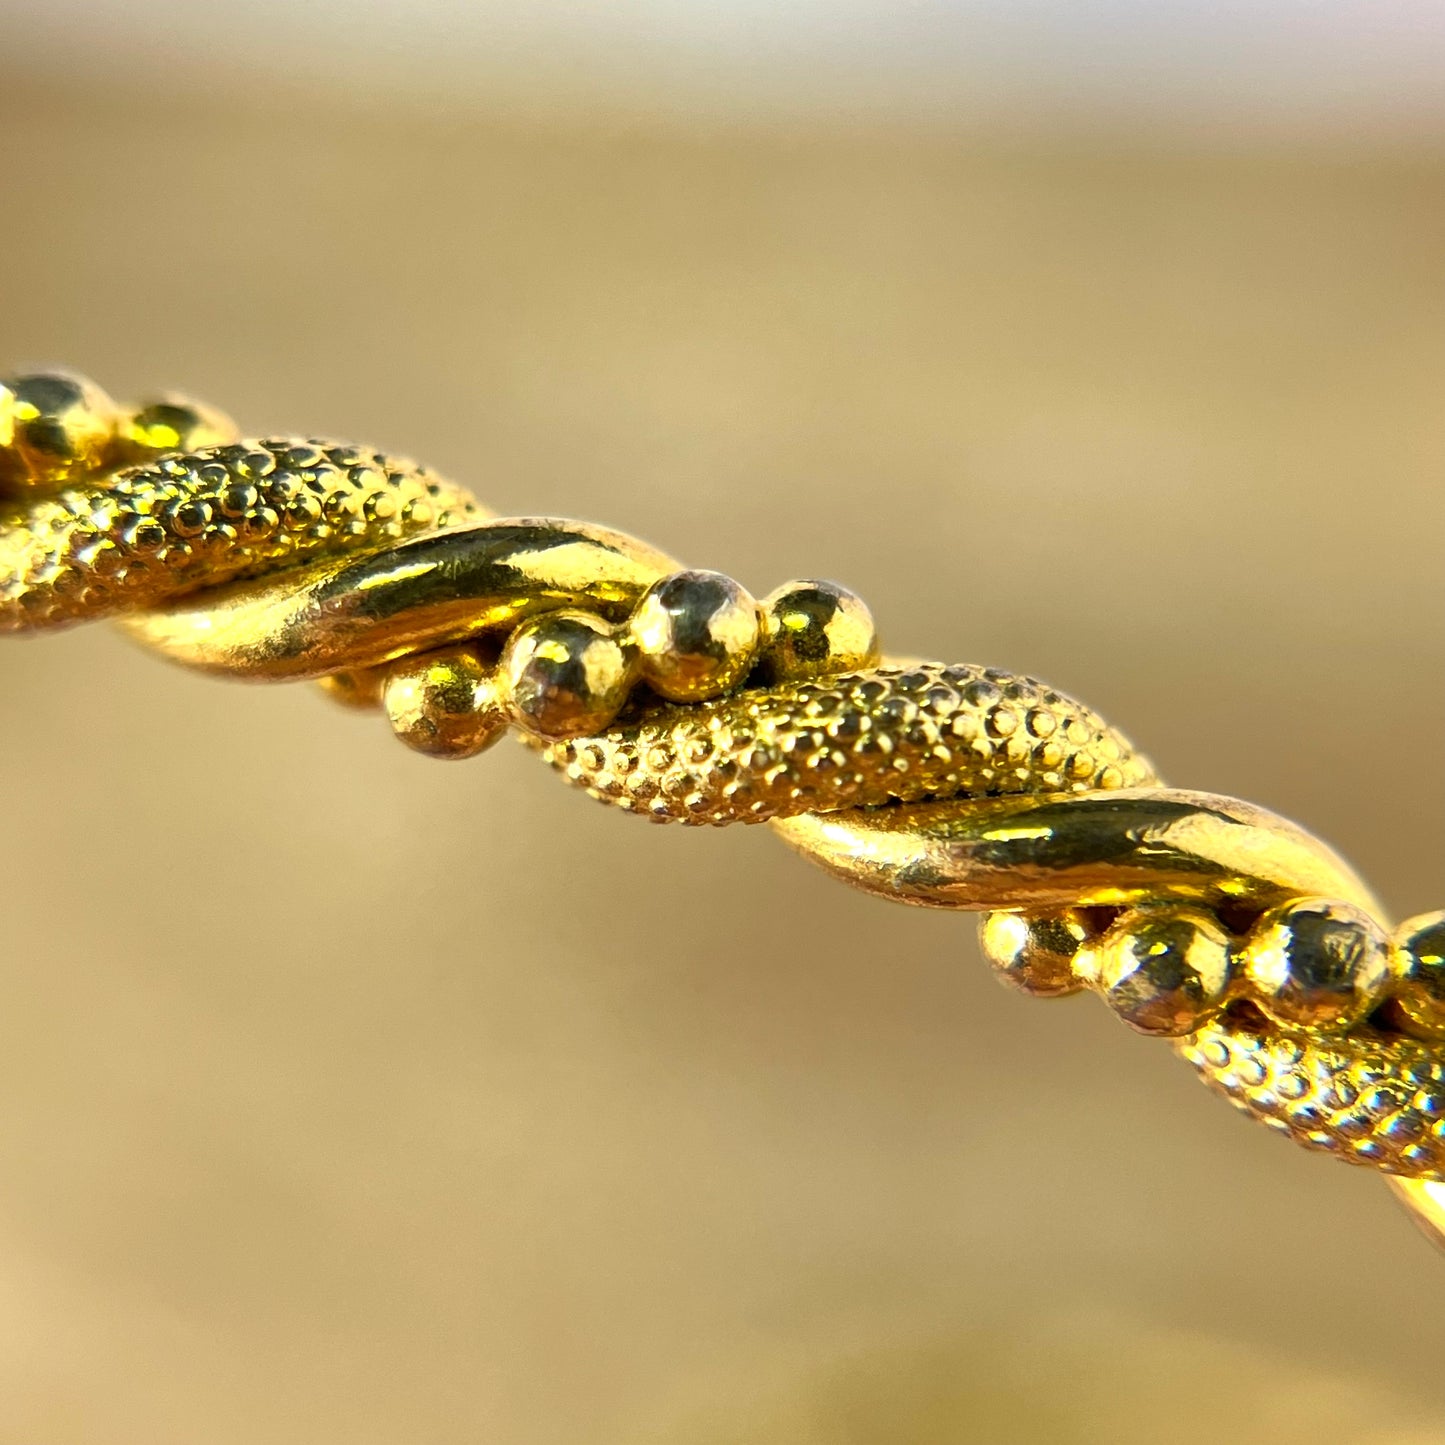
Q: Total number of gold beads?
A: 11